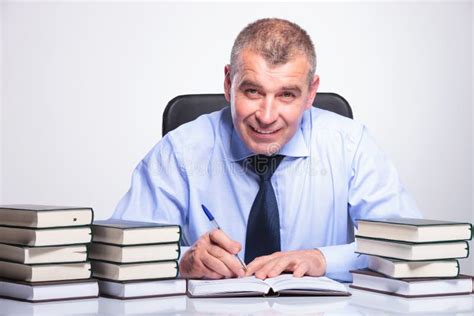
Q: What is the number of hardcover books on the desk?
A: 14